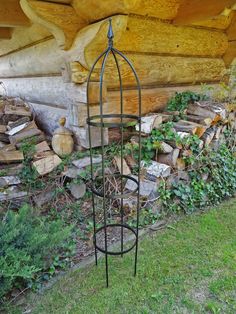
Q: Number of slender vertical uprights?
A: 4